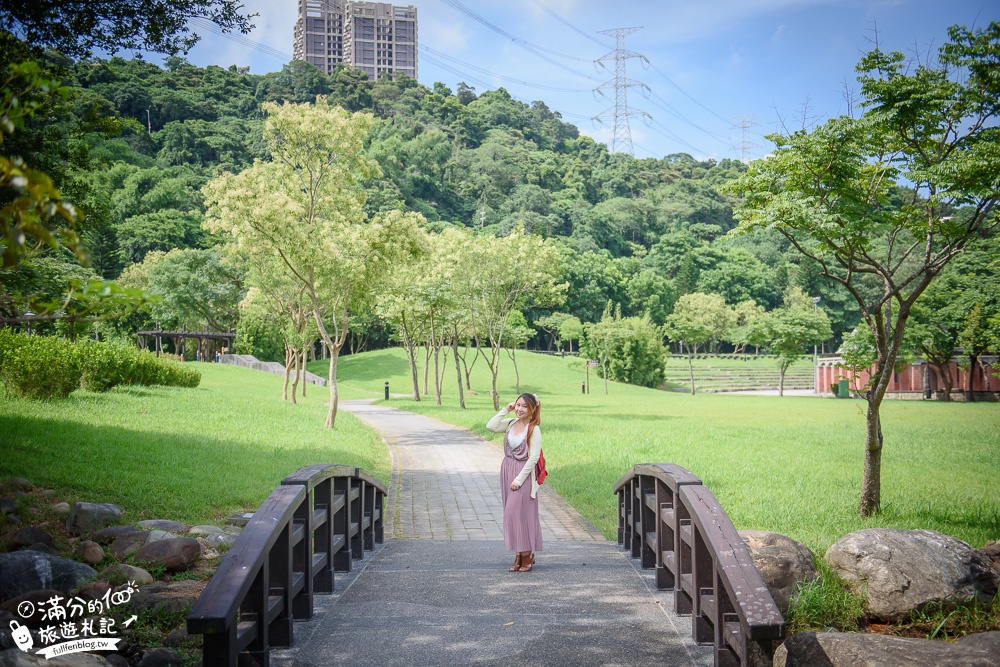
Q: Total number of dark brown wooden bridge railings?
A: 2